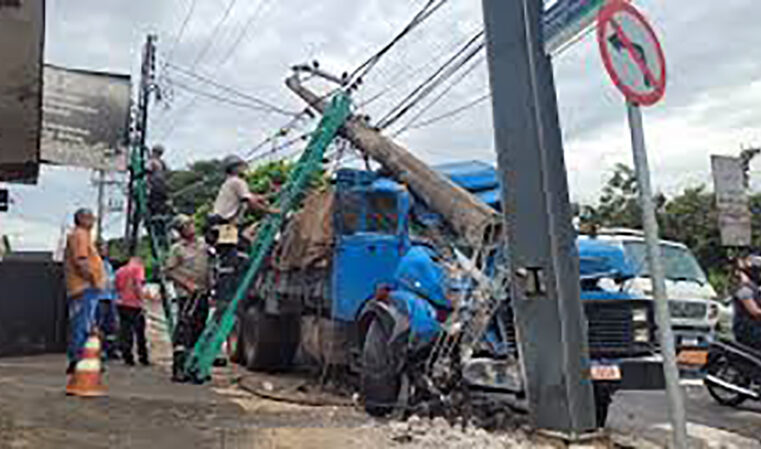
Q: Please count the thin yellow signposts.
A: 0